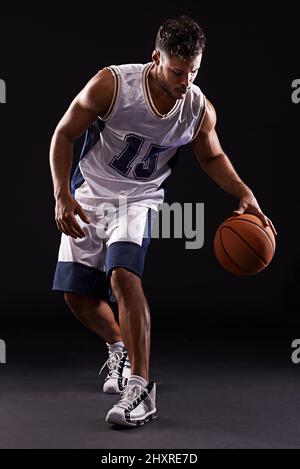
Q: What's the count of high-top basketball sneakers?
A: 2